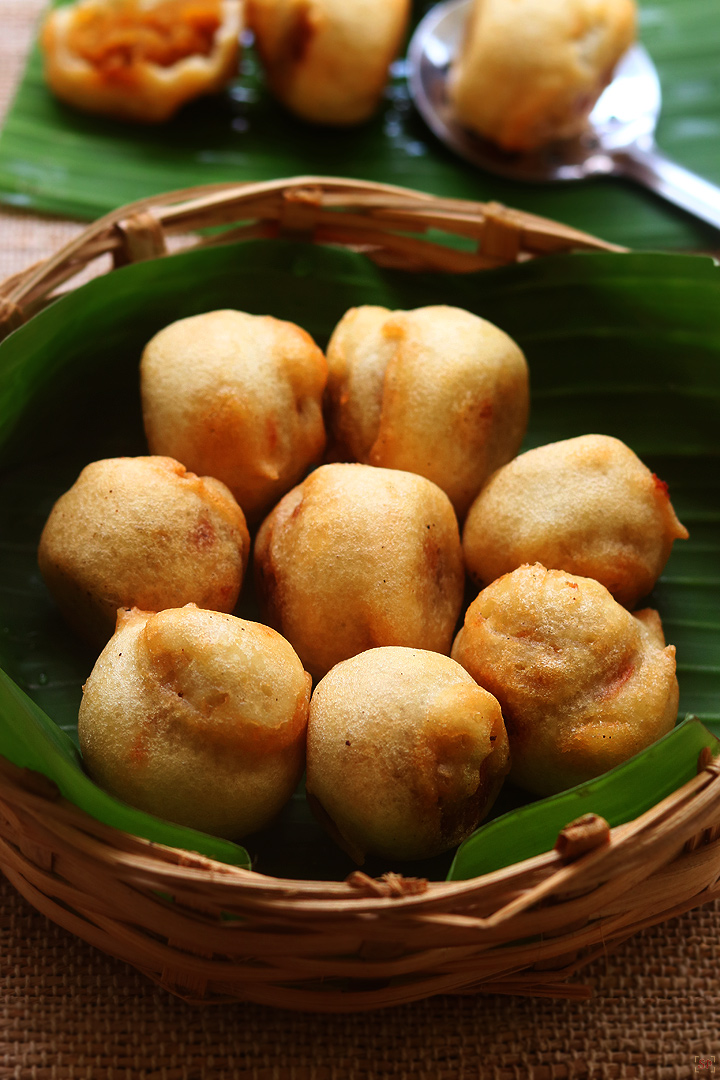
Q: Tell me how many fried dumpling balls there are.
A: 11